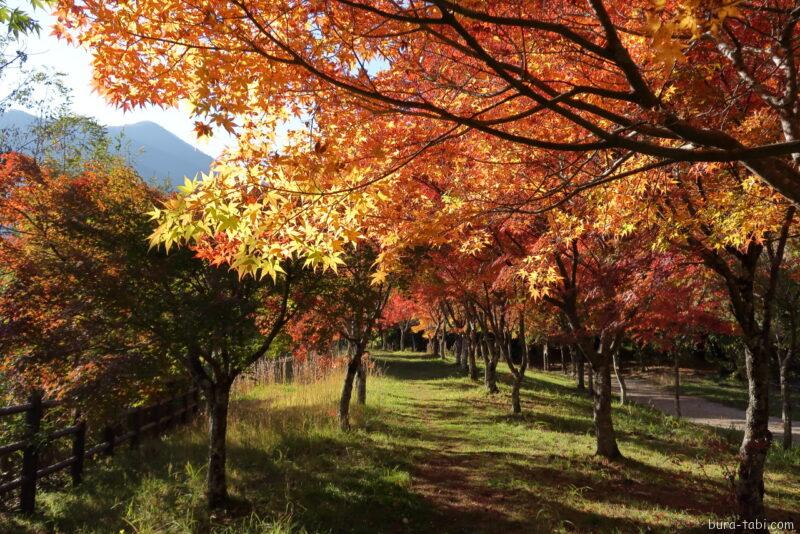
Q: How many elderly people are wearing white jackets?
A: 0